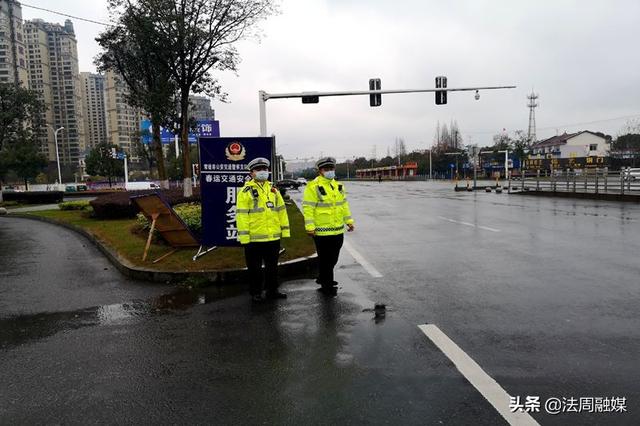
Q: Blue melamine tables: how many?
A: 0